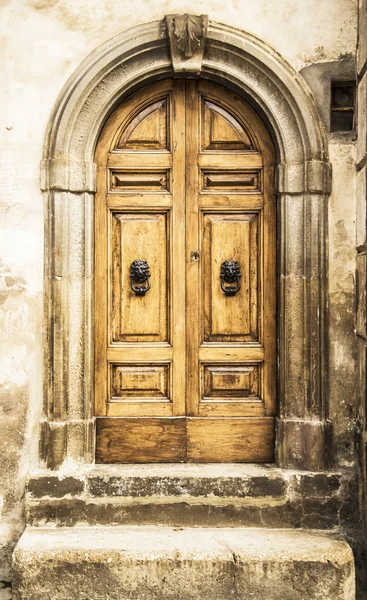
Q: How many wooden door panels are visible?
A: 8